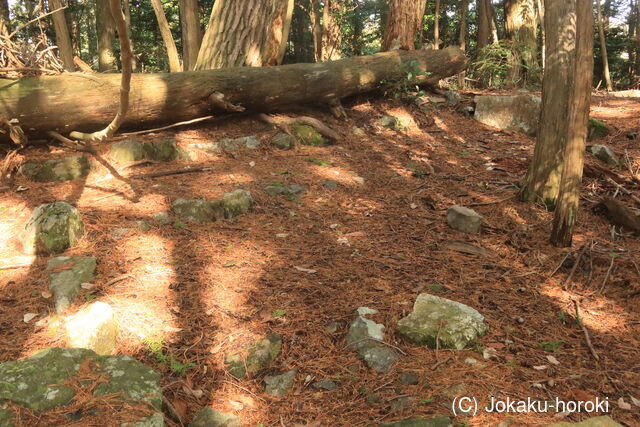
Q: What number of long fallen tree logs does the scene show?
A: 1